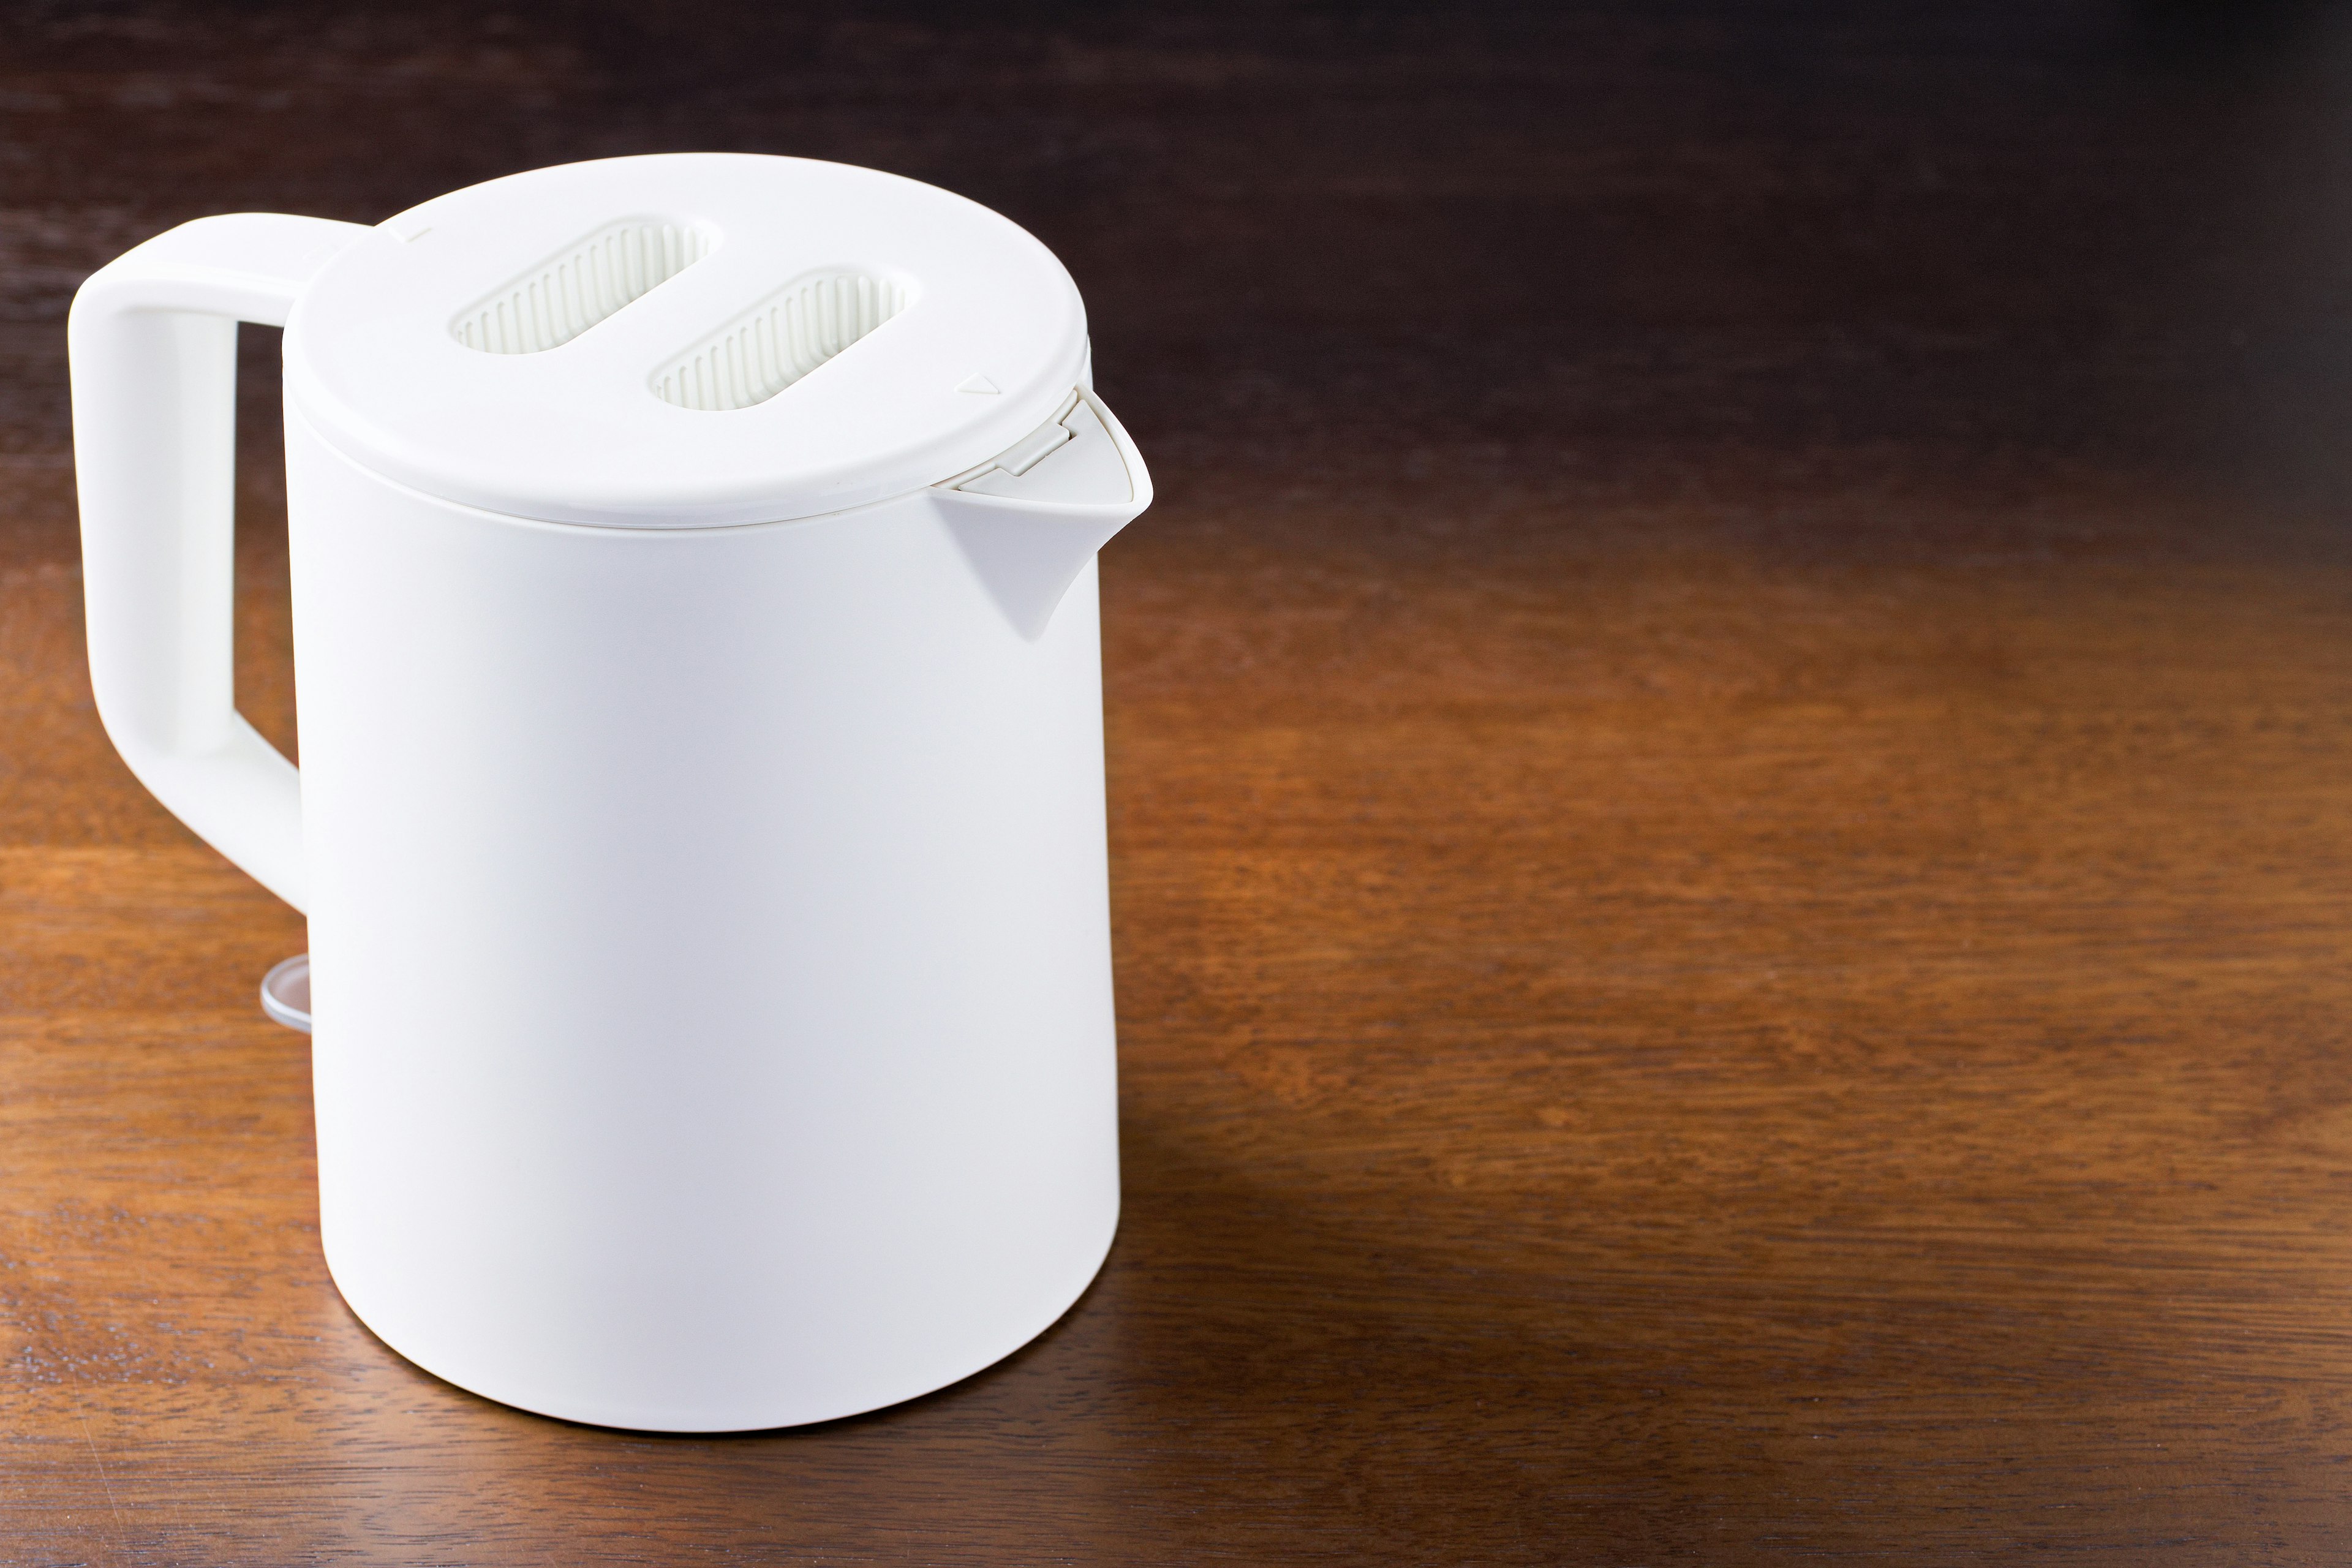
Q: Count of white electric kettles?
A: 1